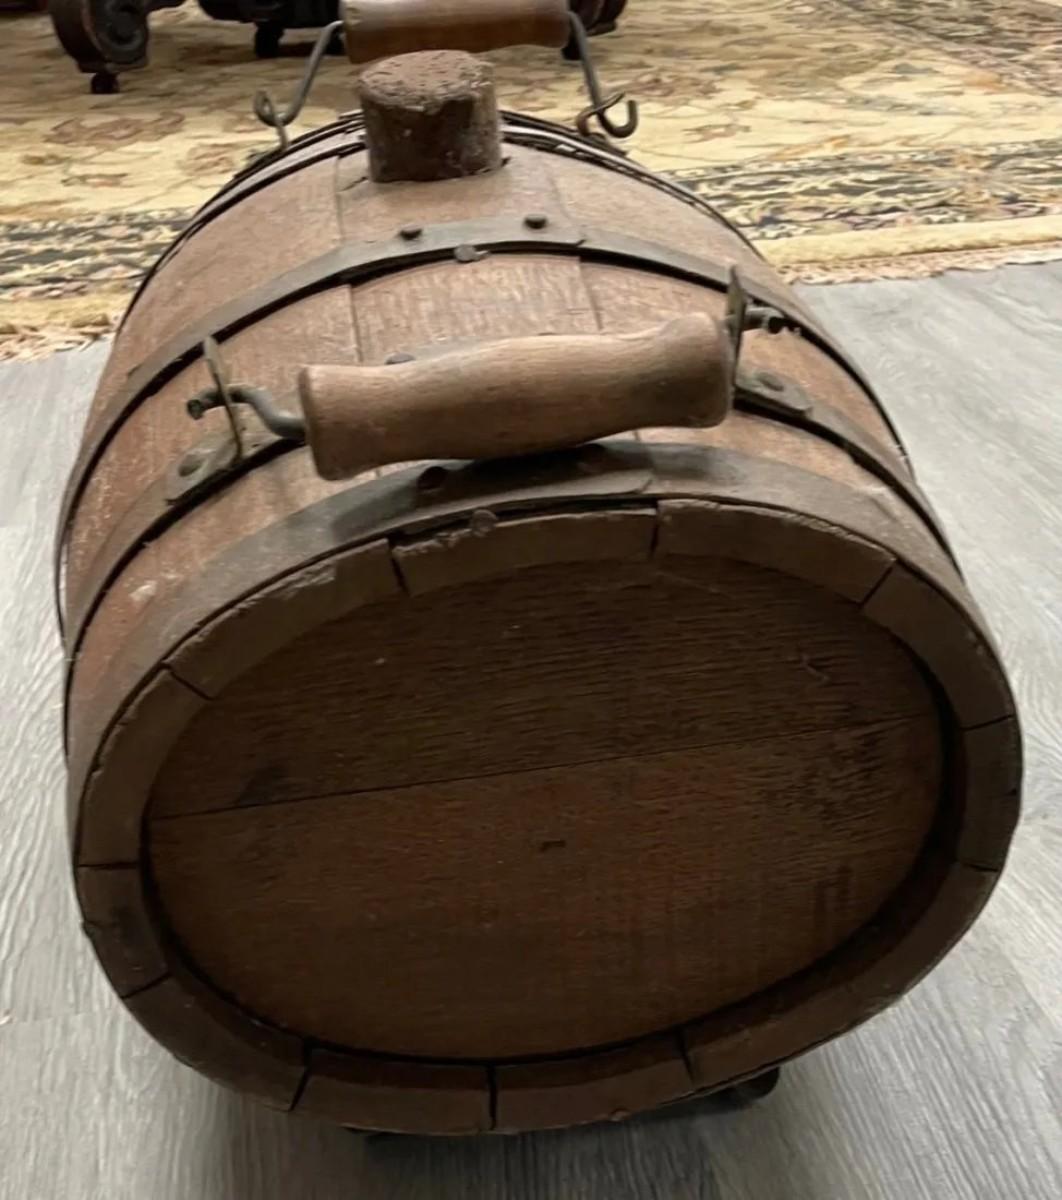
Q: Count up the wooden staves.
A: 11